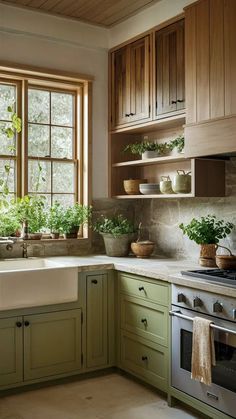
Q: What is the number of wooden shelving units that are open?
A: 2